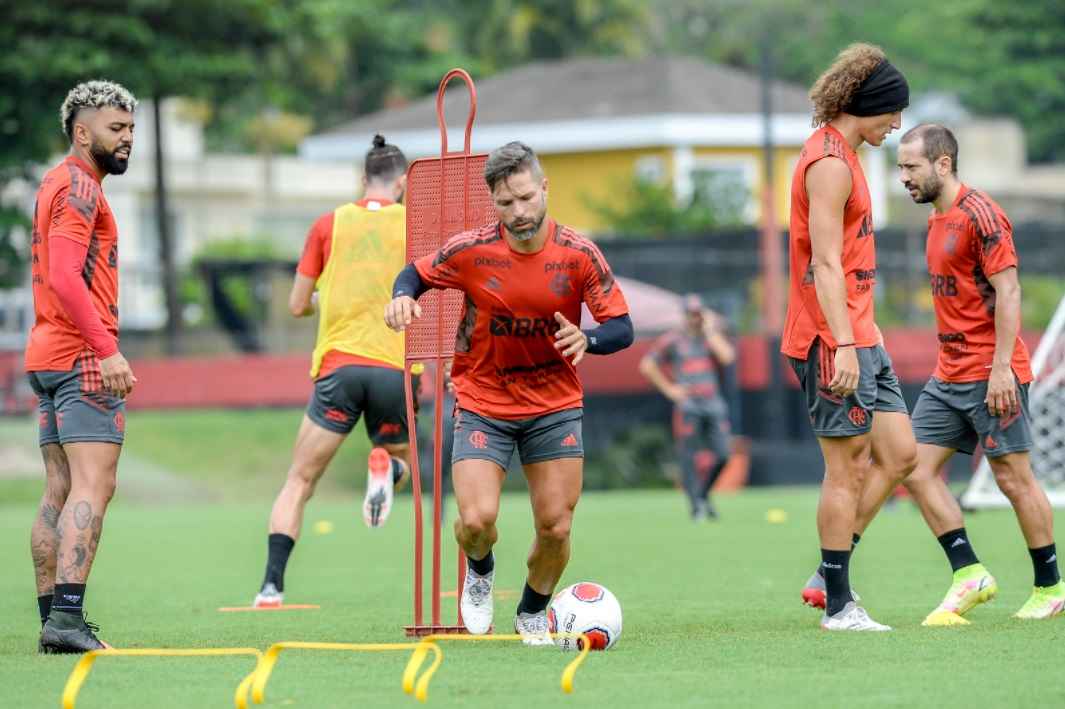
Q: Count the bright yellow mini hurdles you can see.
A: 3